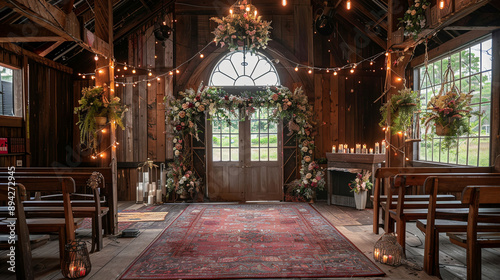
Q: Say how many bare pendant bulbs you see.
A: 3